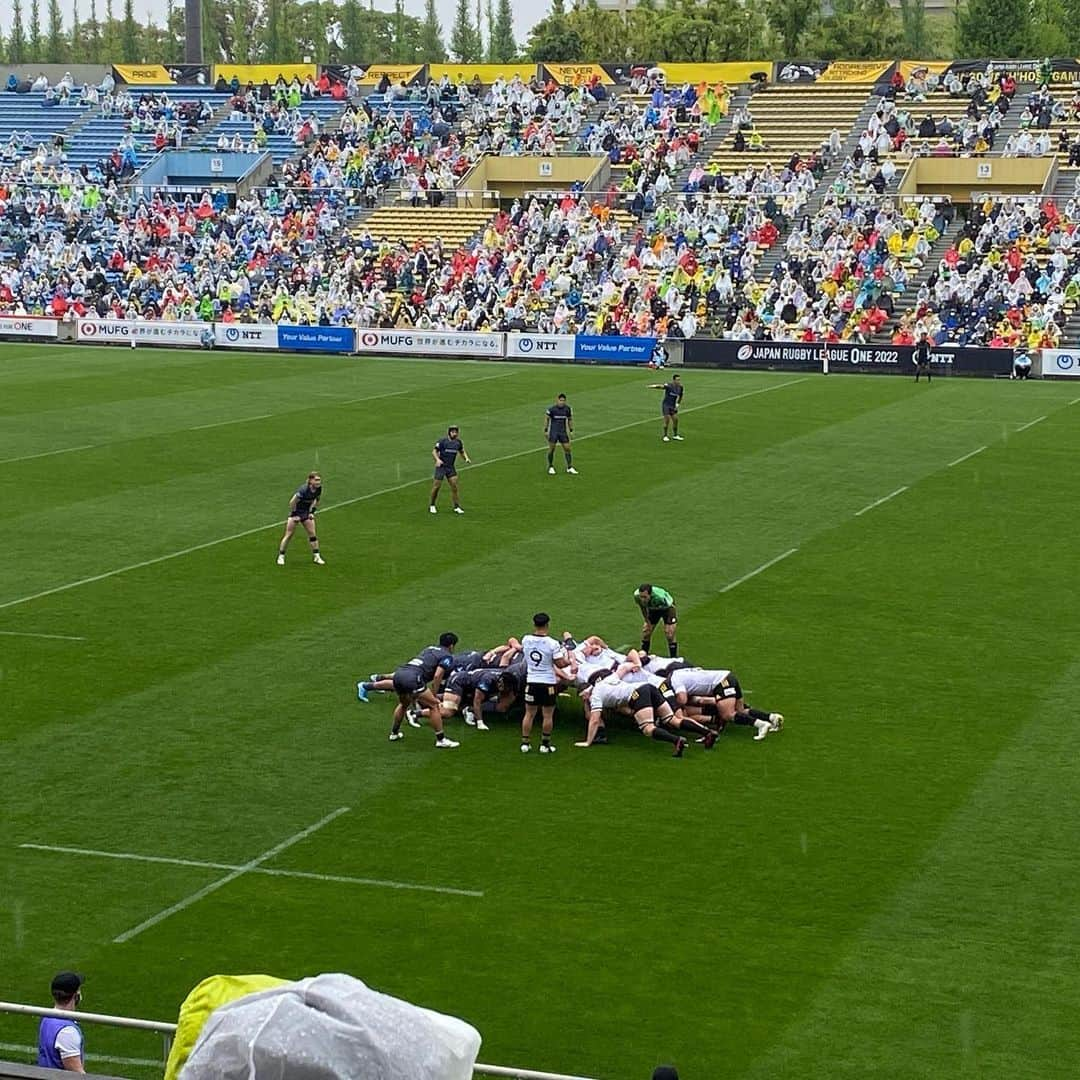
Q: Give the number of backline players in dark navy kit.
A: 4